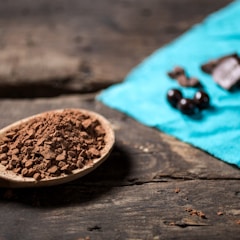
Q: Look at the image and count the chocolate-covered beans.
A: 3